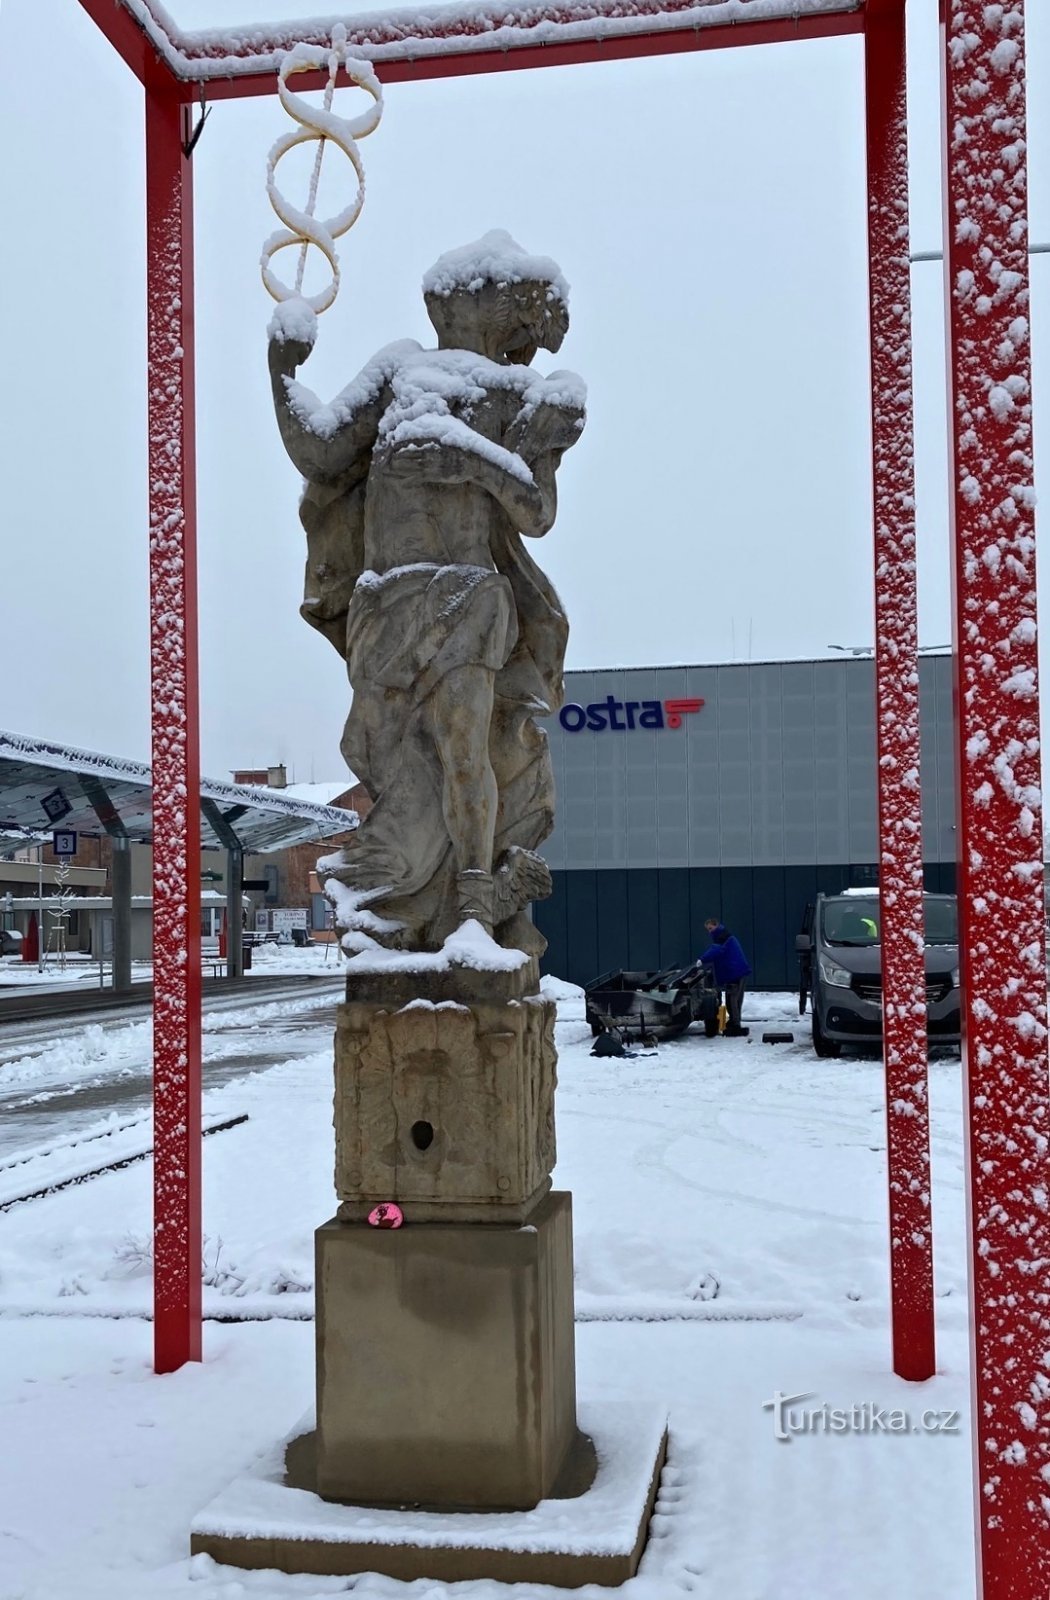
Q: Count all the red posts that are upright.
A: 3